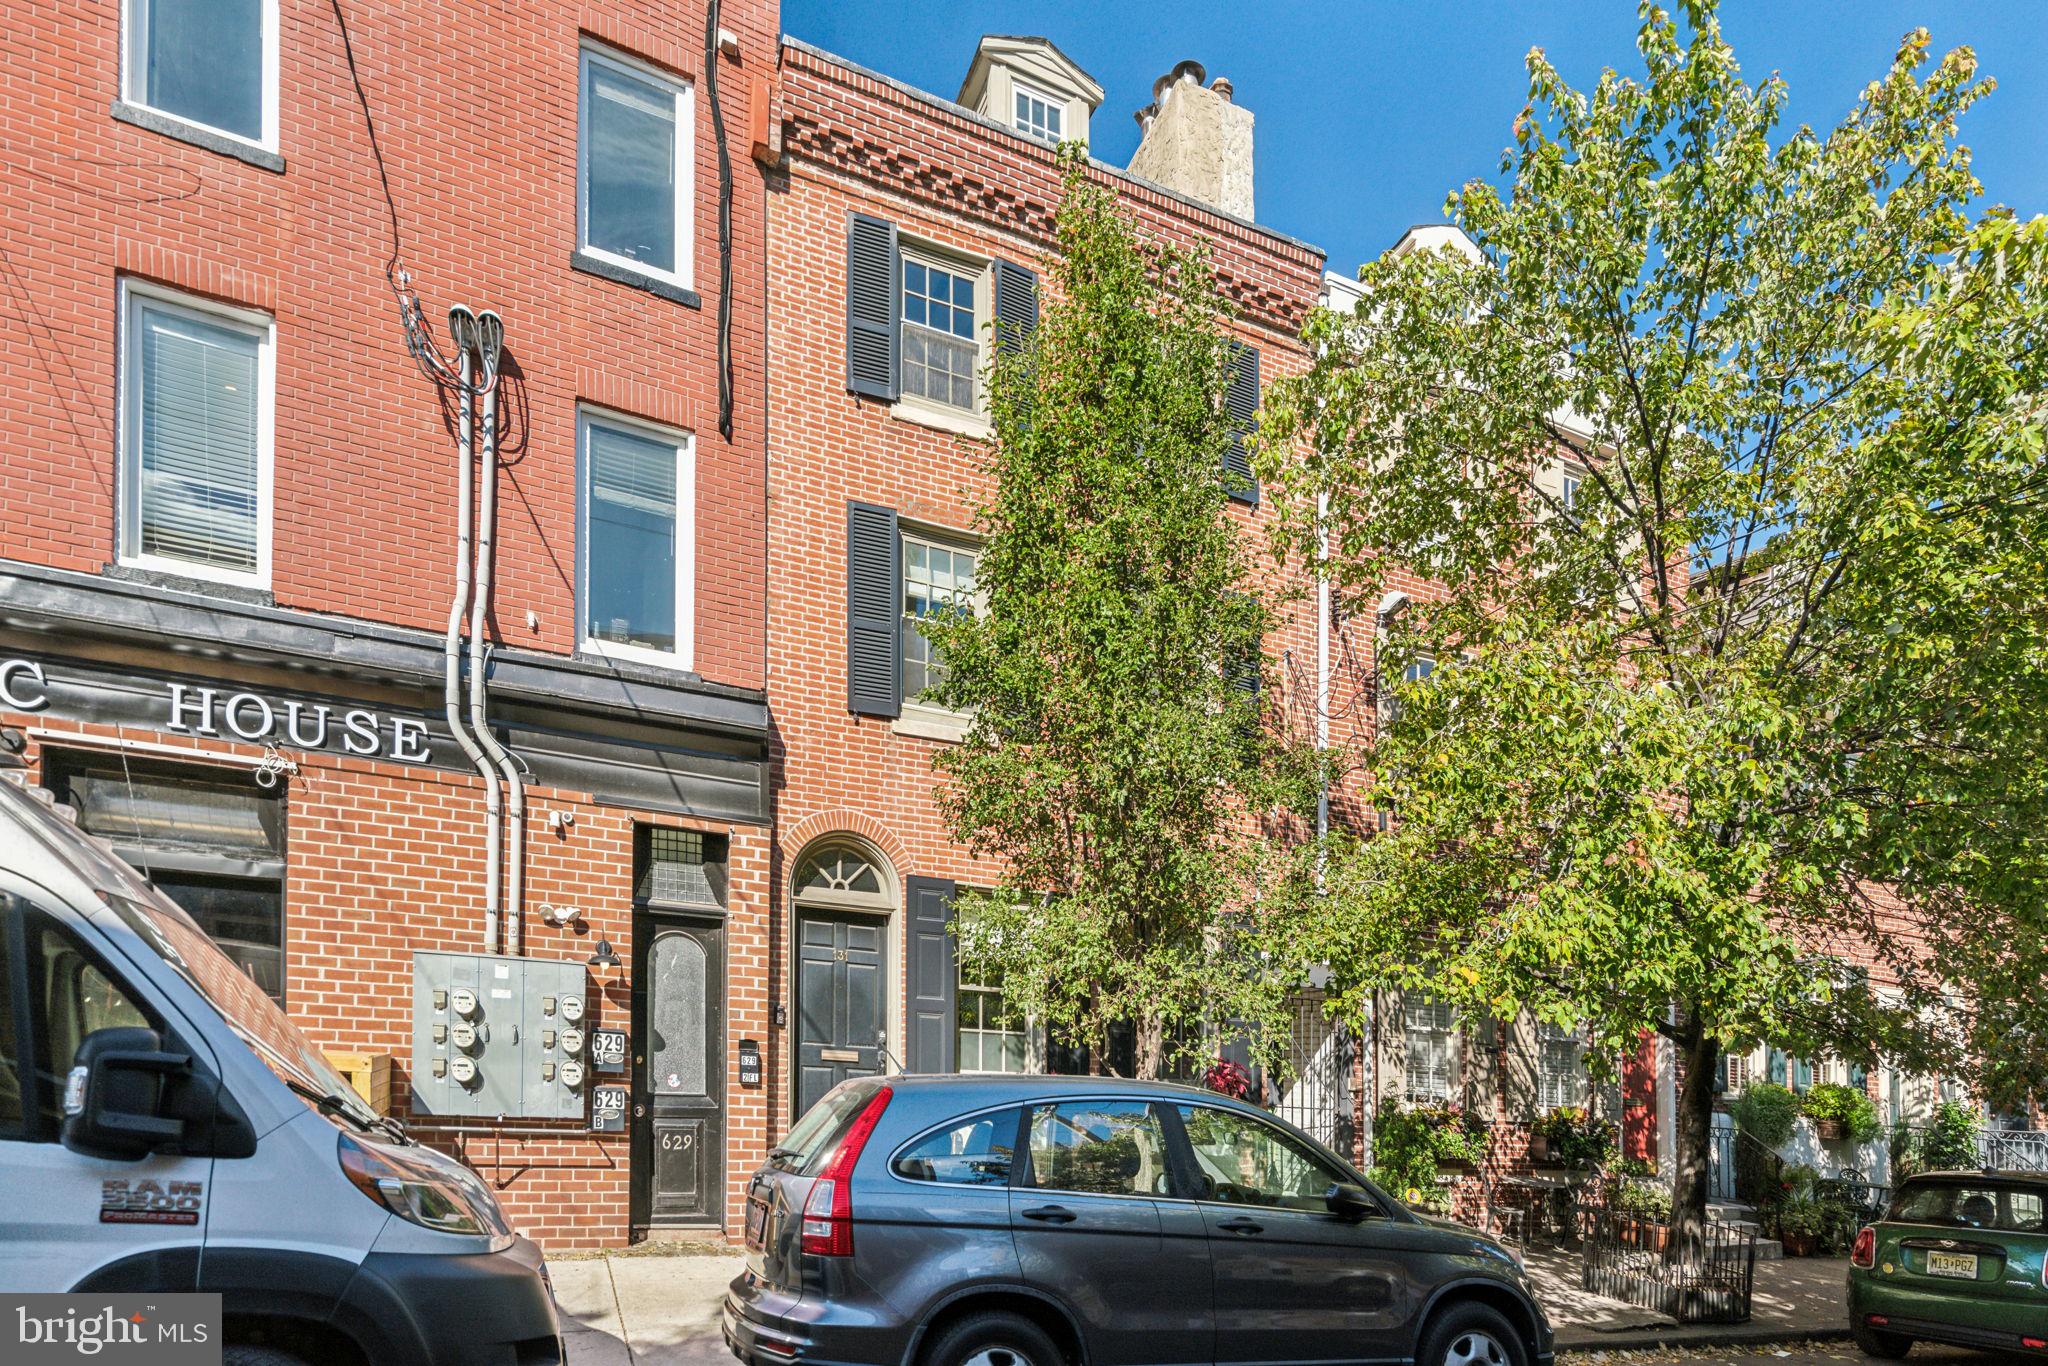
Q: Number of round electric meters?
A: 6